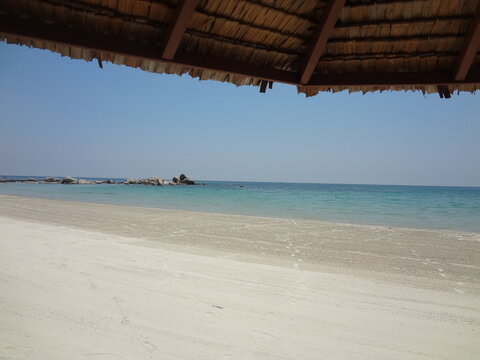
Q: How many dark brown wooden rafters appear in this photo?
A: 3